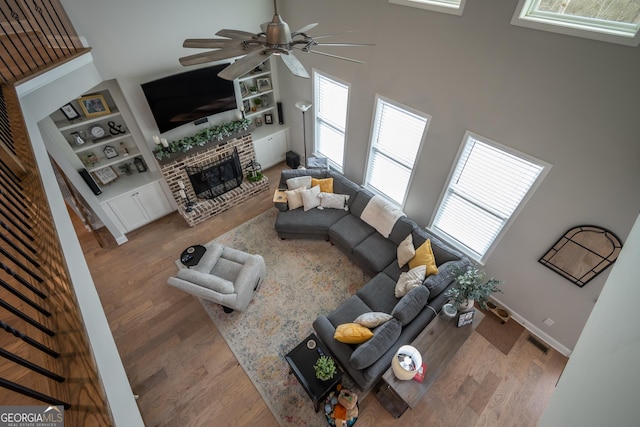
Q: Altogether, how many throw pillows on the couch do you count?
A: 10